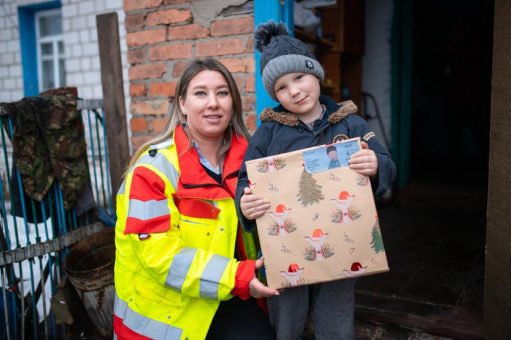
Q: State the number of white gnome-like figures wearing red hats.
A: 5